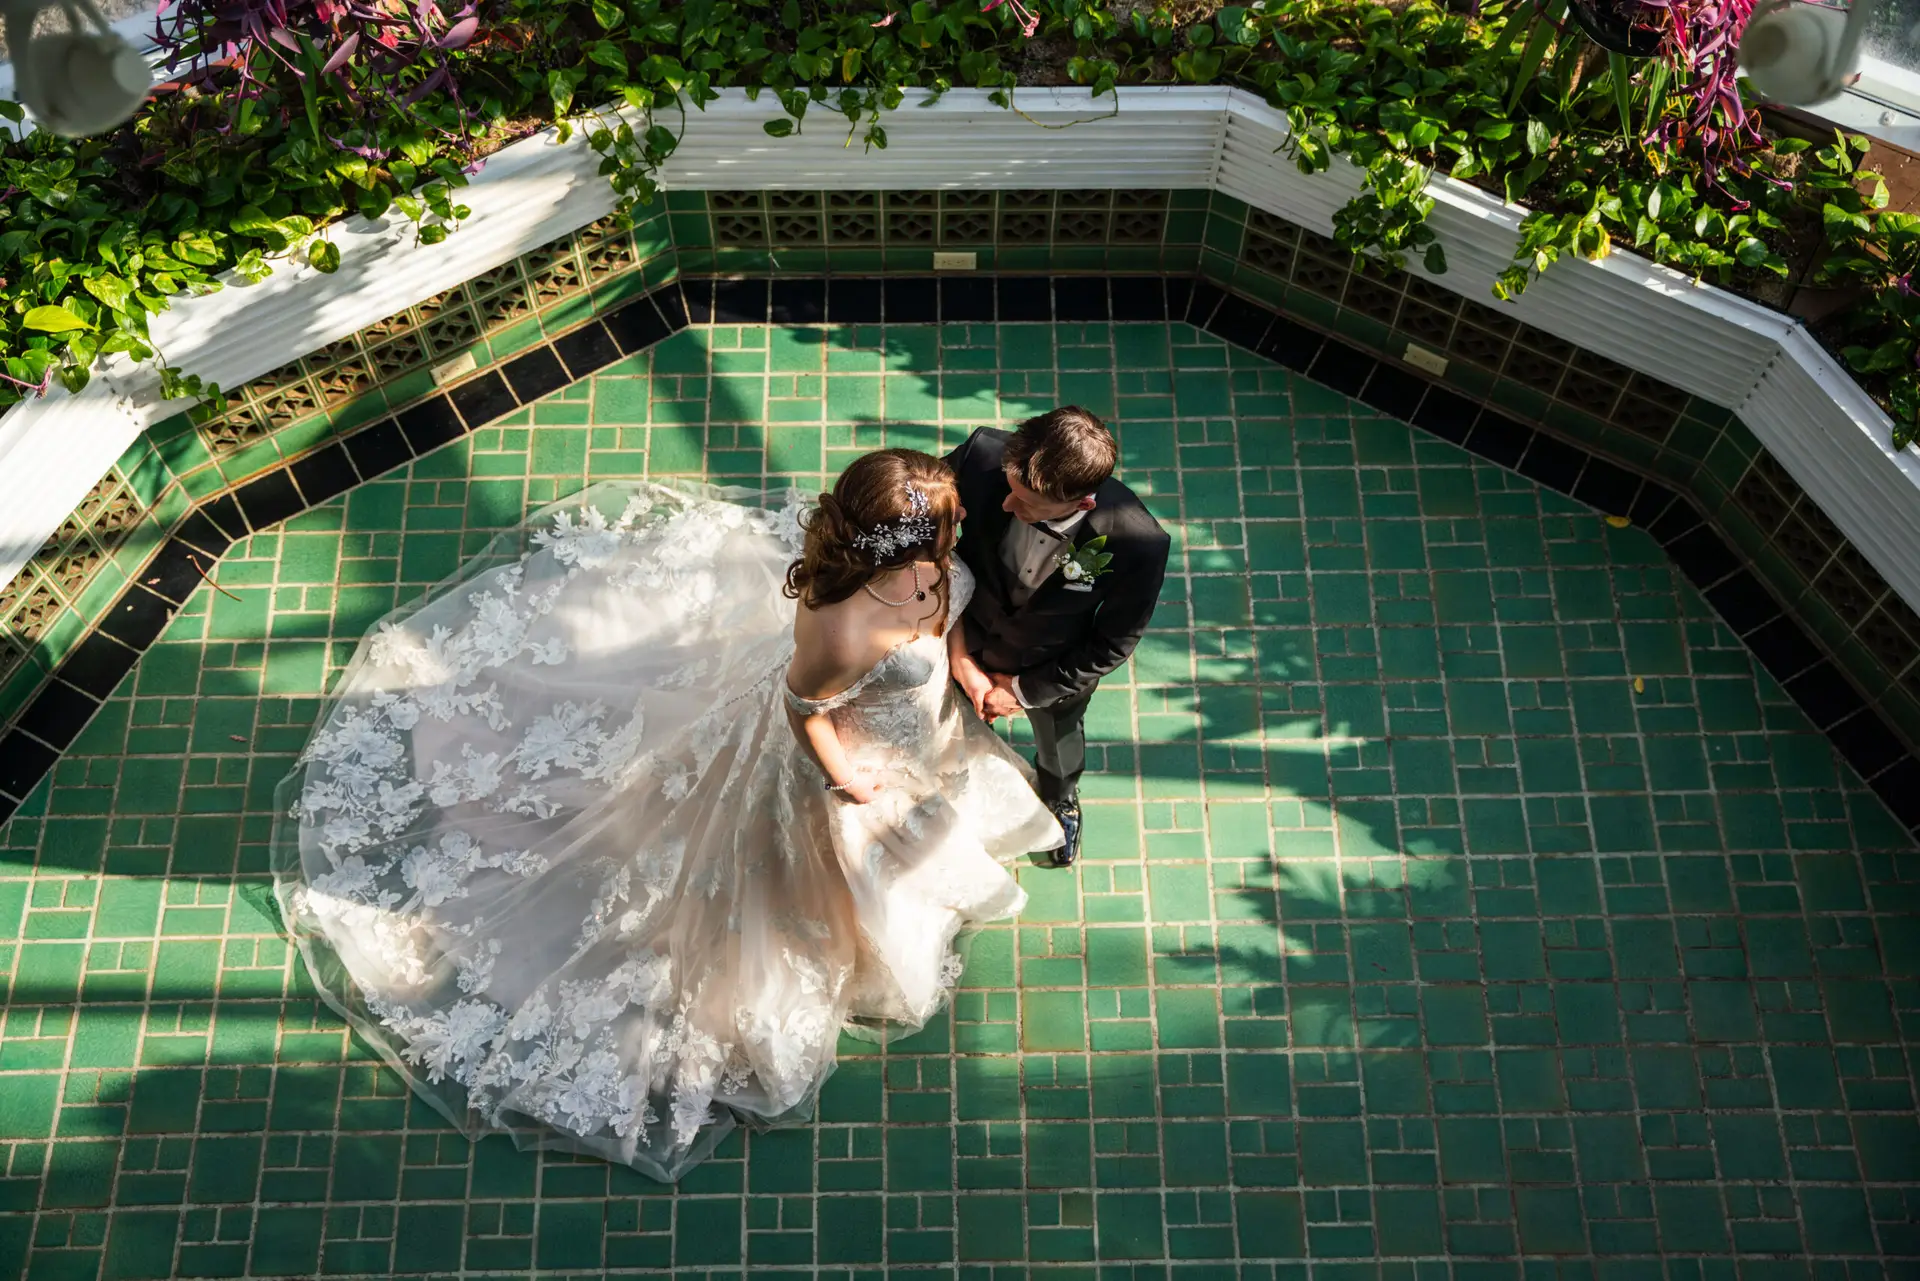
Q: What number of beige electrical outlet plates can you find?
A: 3